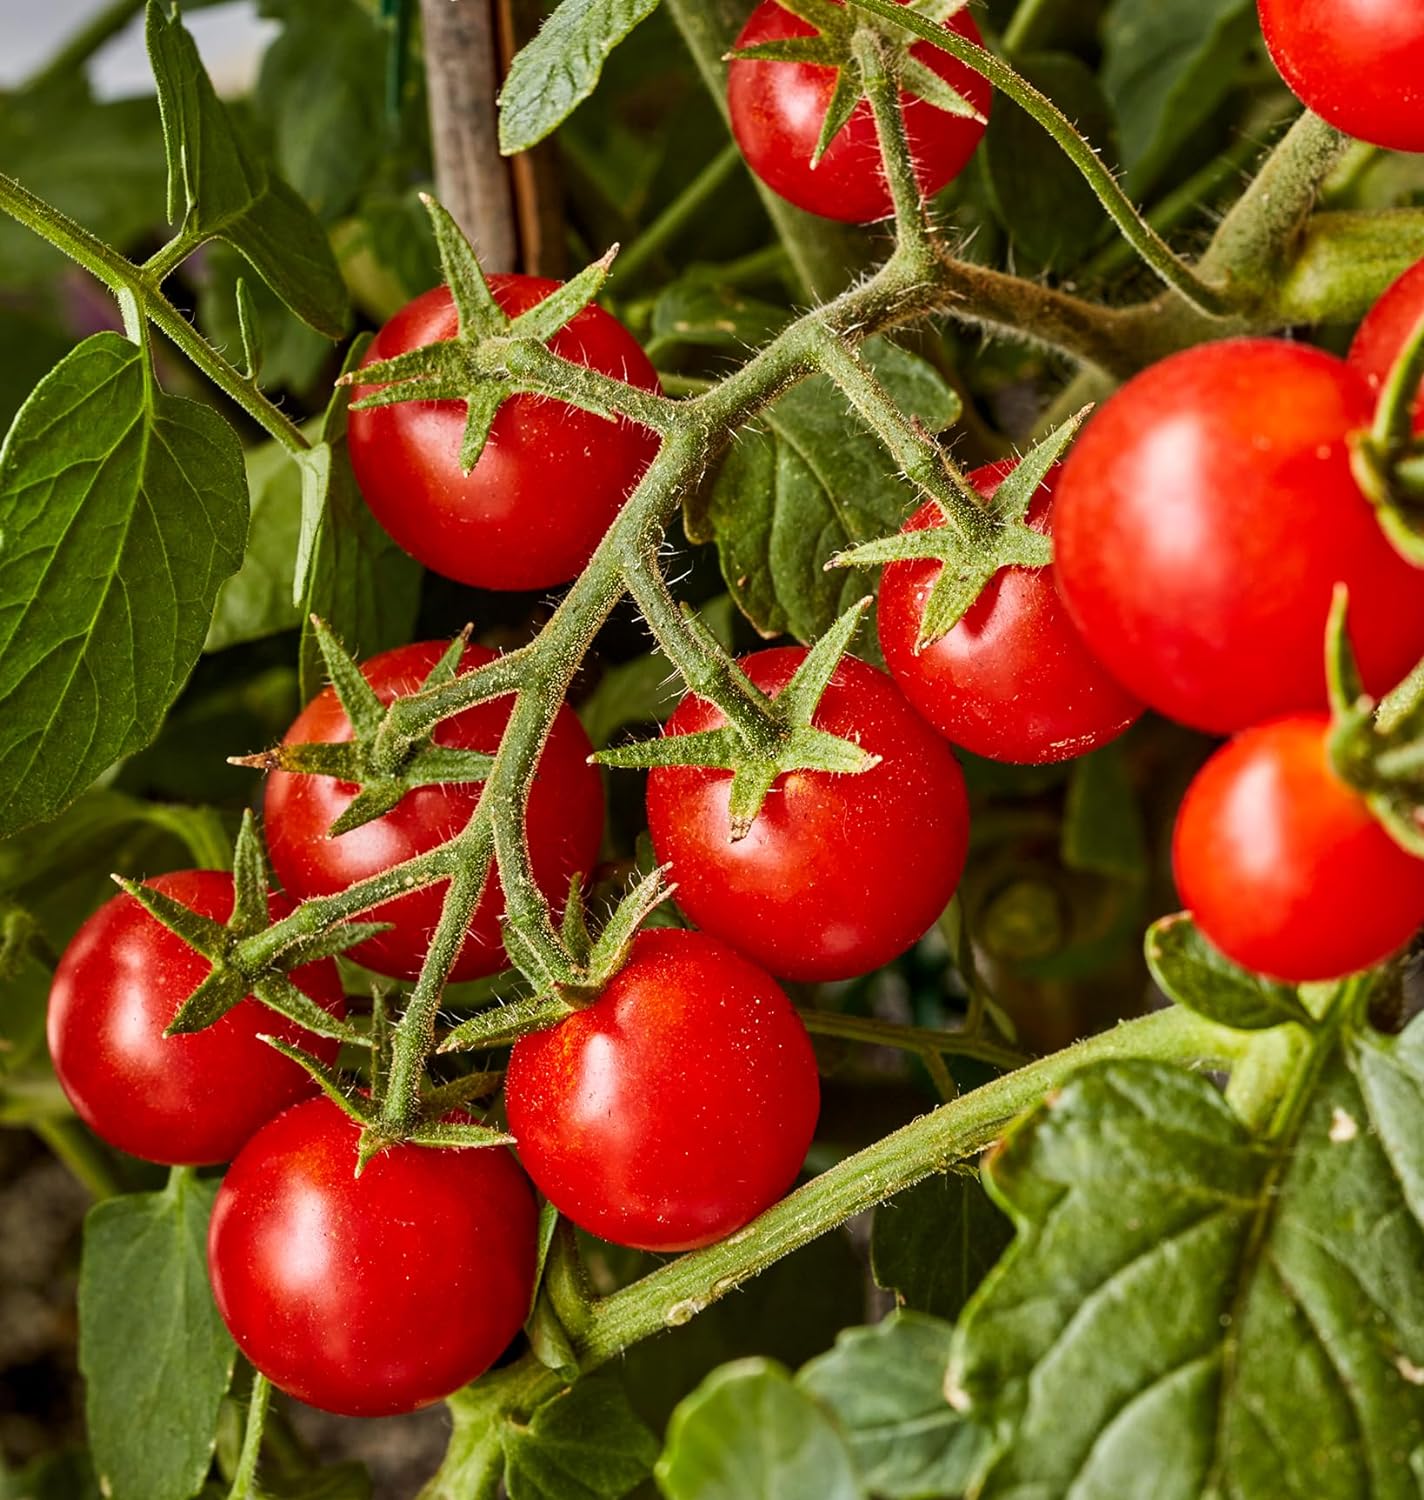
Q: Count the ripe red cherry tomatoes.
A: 12